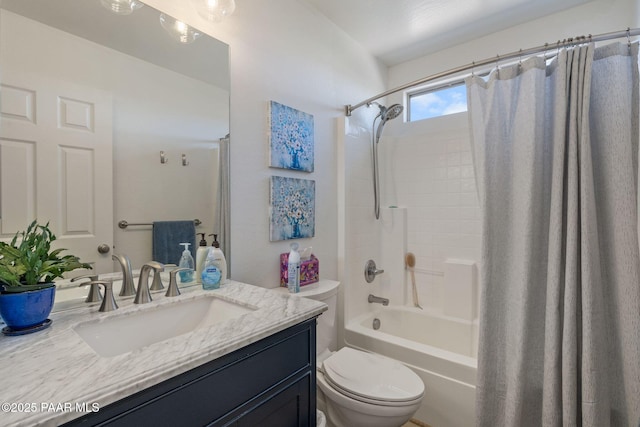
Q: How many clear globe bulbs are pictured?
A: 3